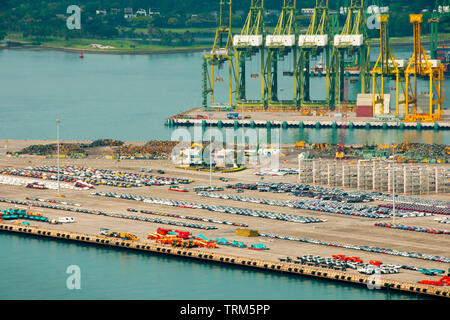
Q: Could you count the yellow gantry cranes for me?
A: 2